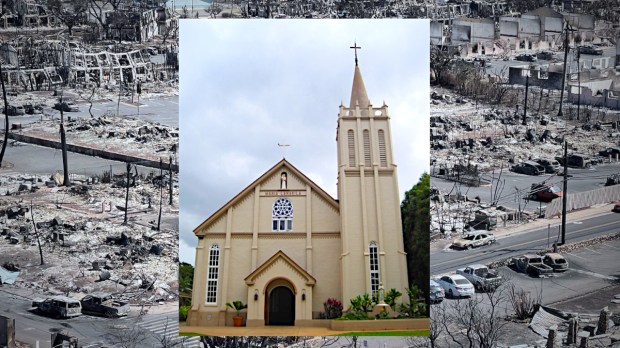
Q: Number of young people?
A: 0